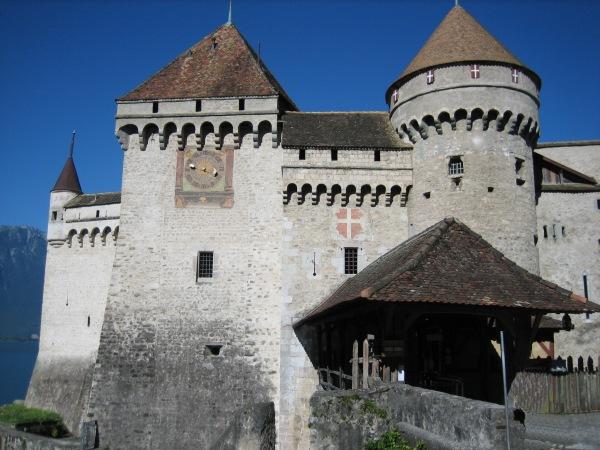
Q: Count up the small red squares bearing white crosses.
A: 4